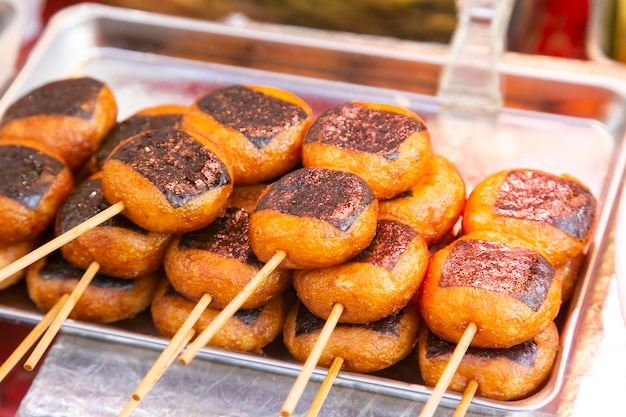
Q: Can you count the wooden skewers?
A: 10